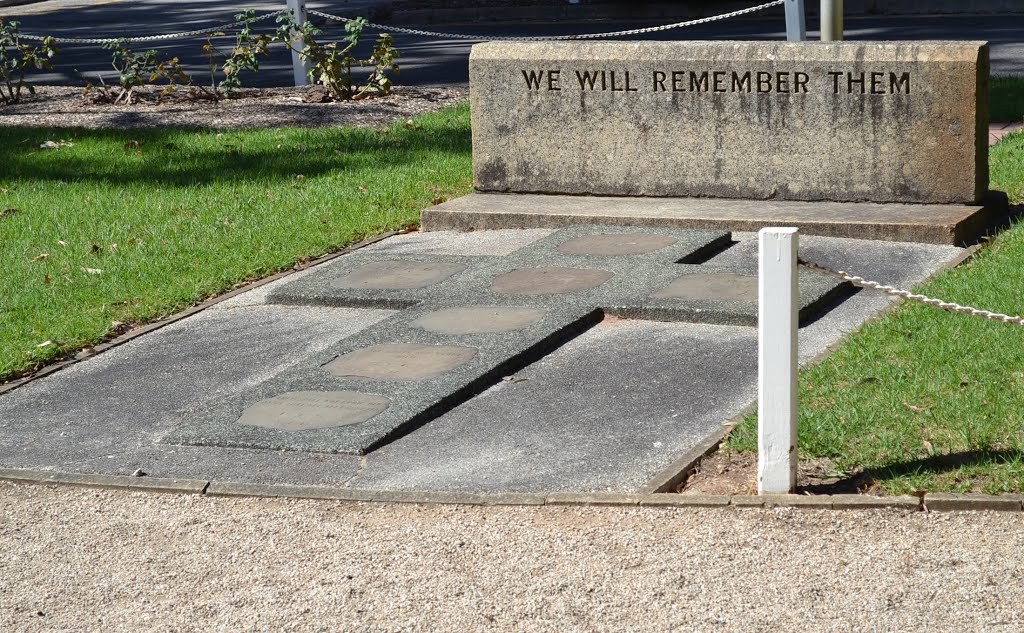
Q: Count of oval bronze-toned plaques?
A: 7